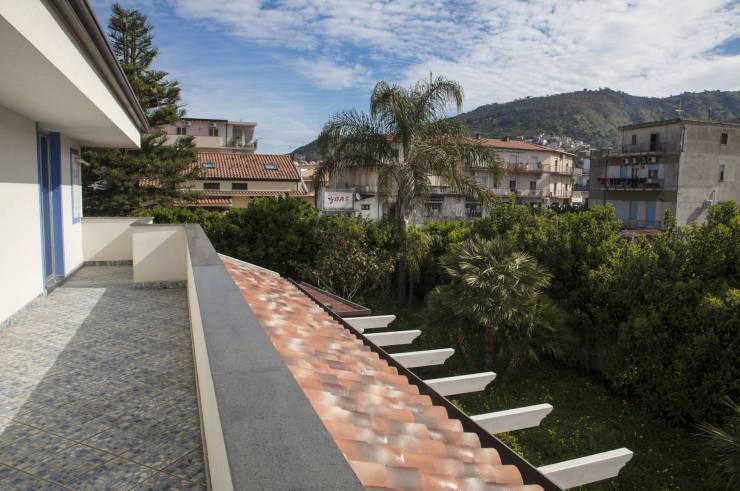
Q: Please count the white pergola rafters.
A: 6